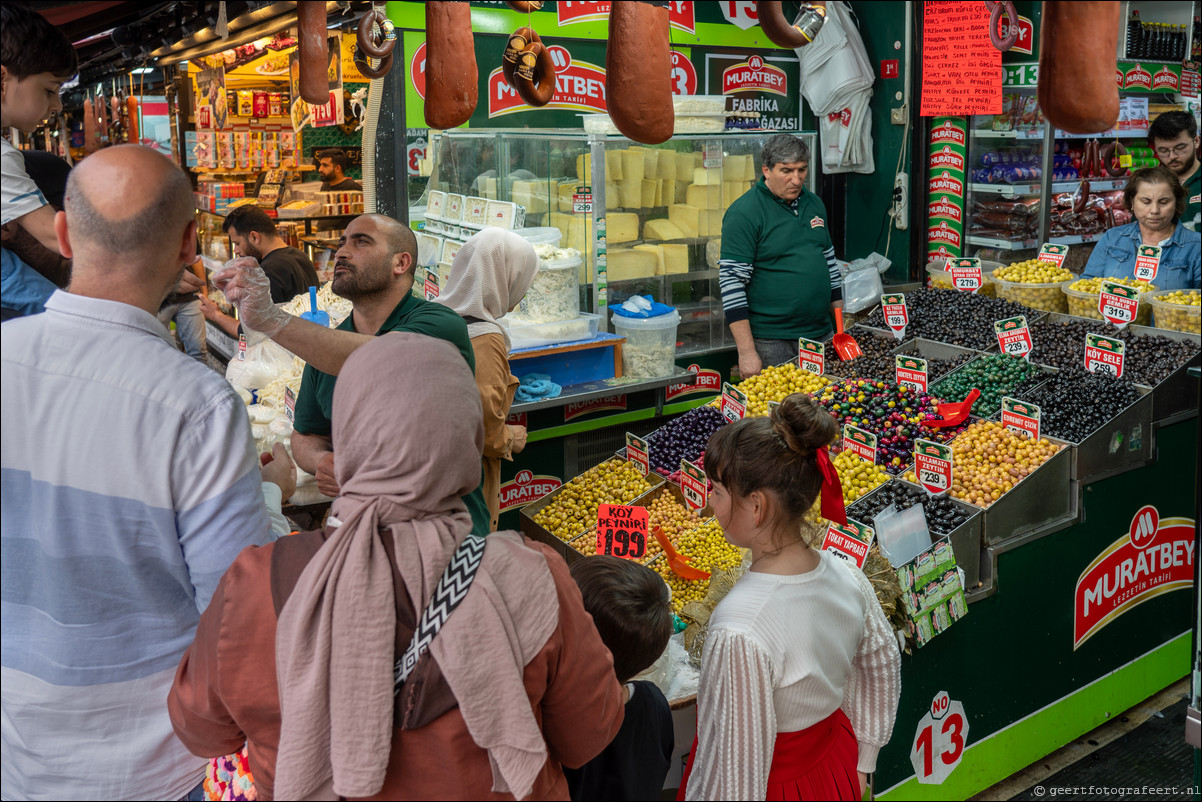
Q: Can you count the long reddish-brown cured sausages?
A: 4